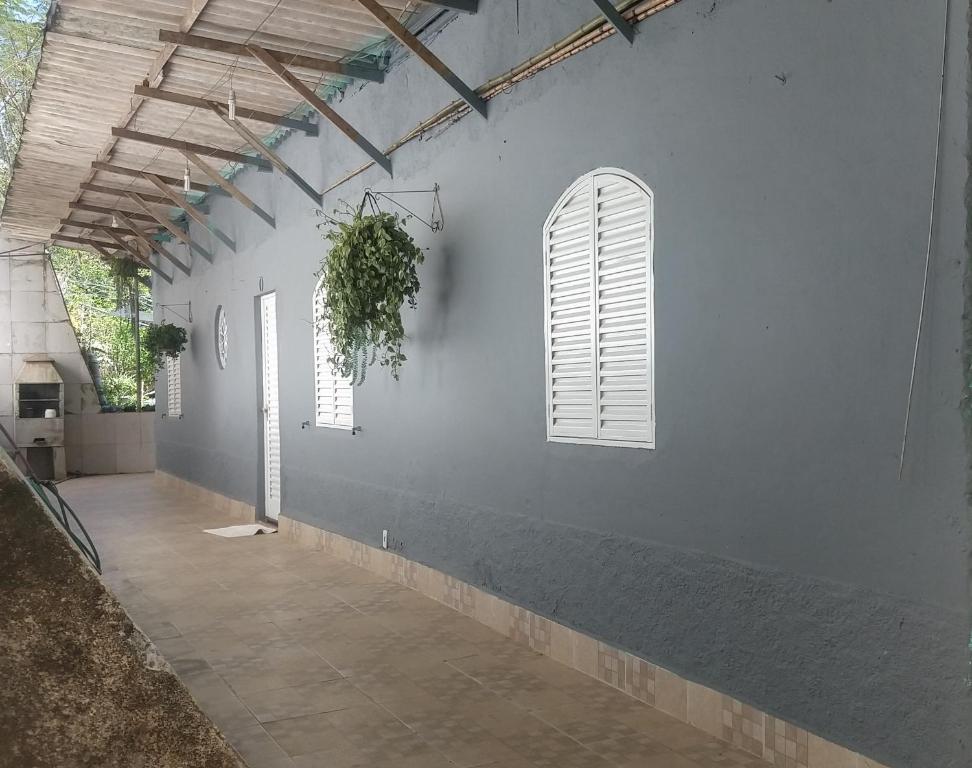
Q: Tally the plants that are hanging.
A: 3